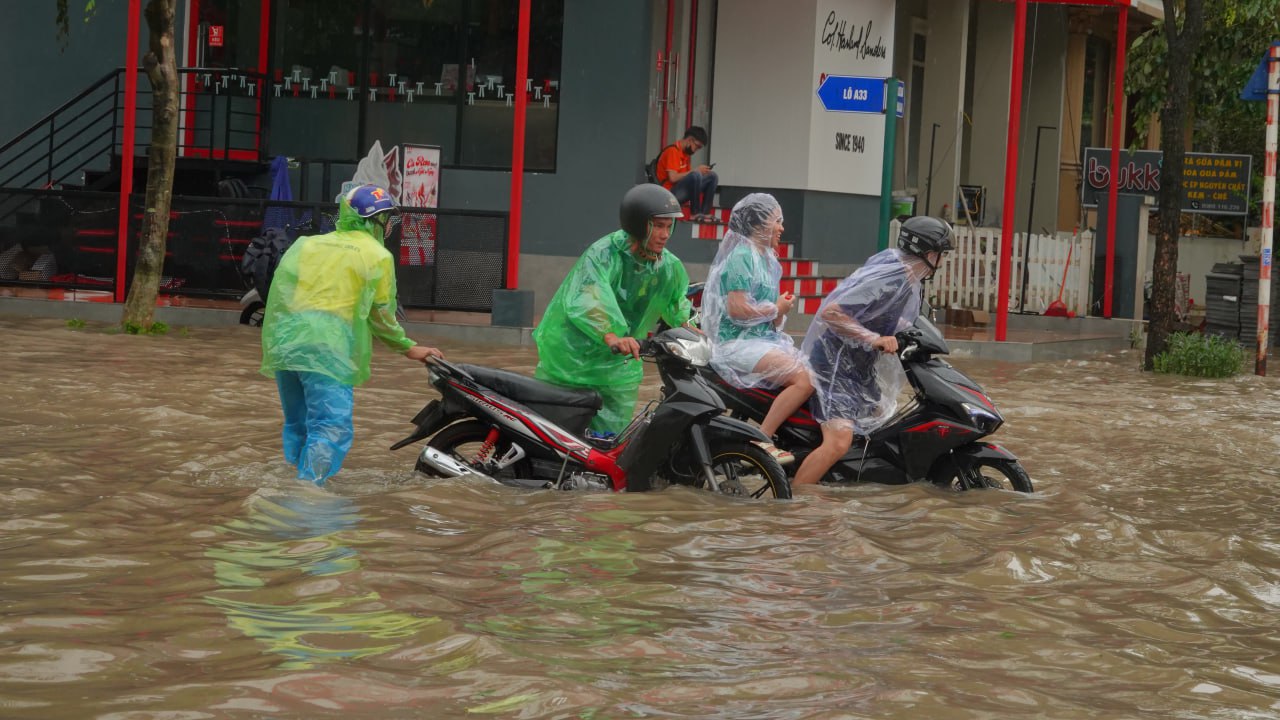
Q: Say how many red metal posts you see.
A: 4